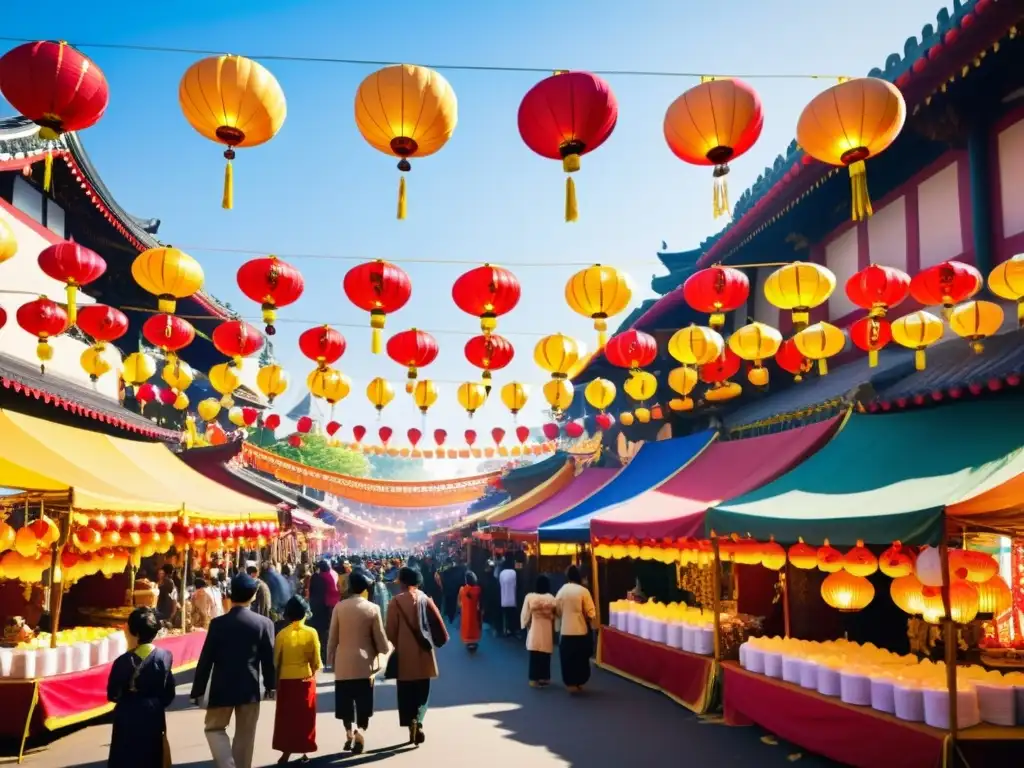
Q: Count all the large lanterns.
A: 6